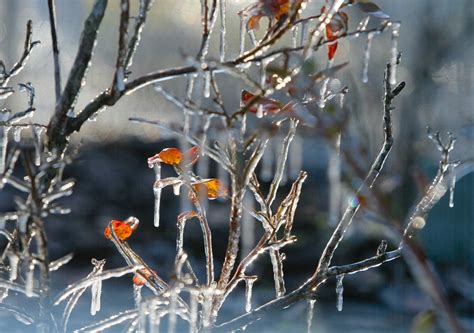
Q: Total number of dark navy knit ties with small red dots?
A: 0